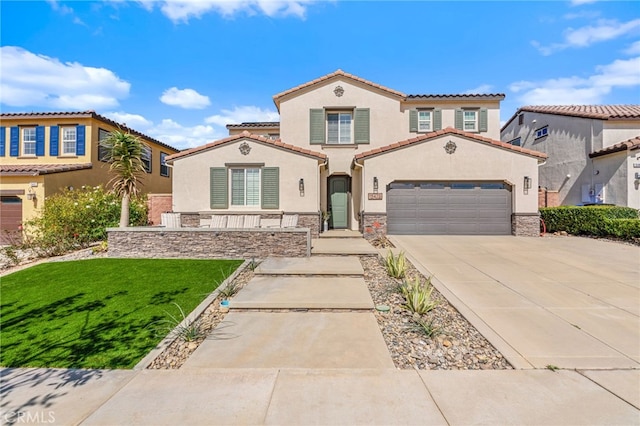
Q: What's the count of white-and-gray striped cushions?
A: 5